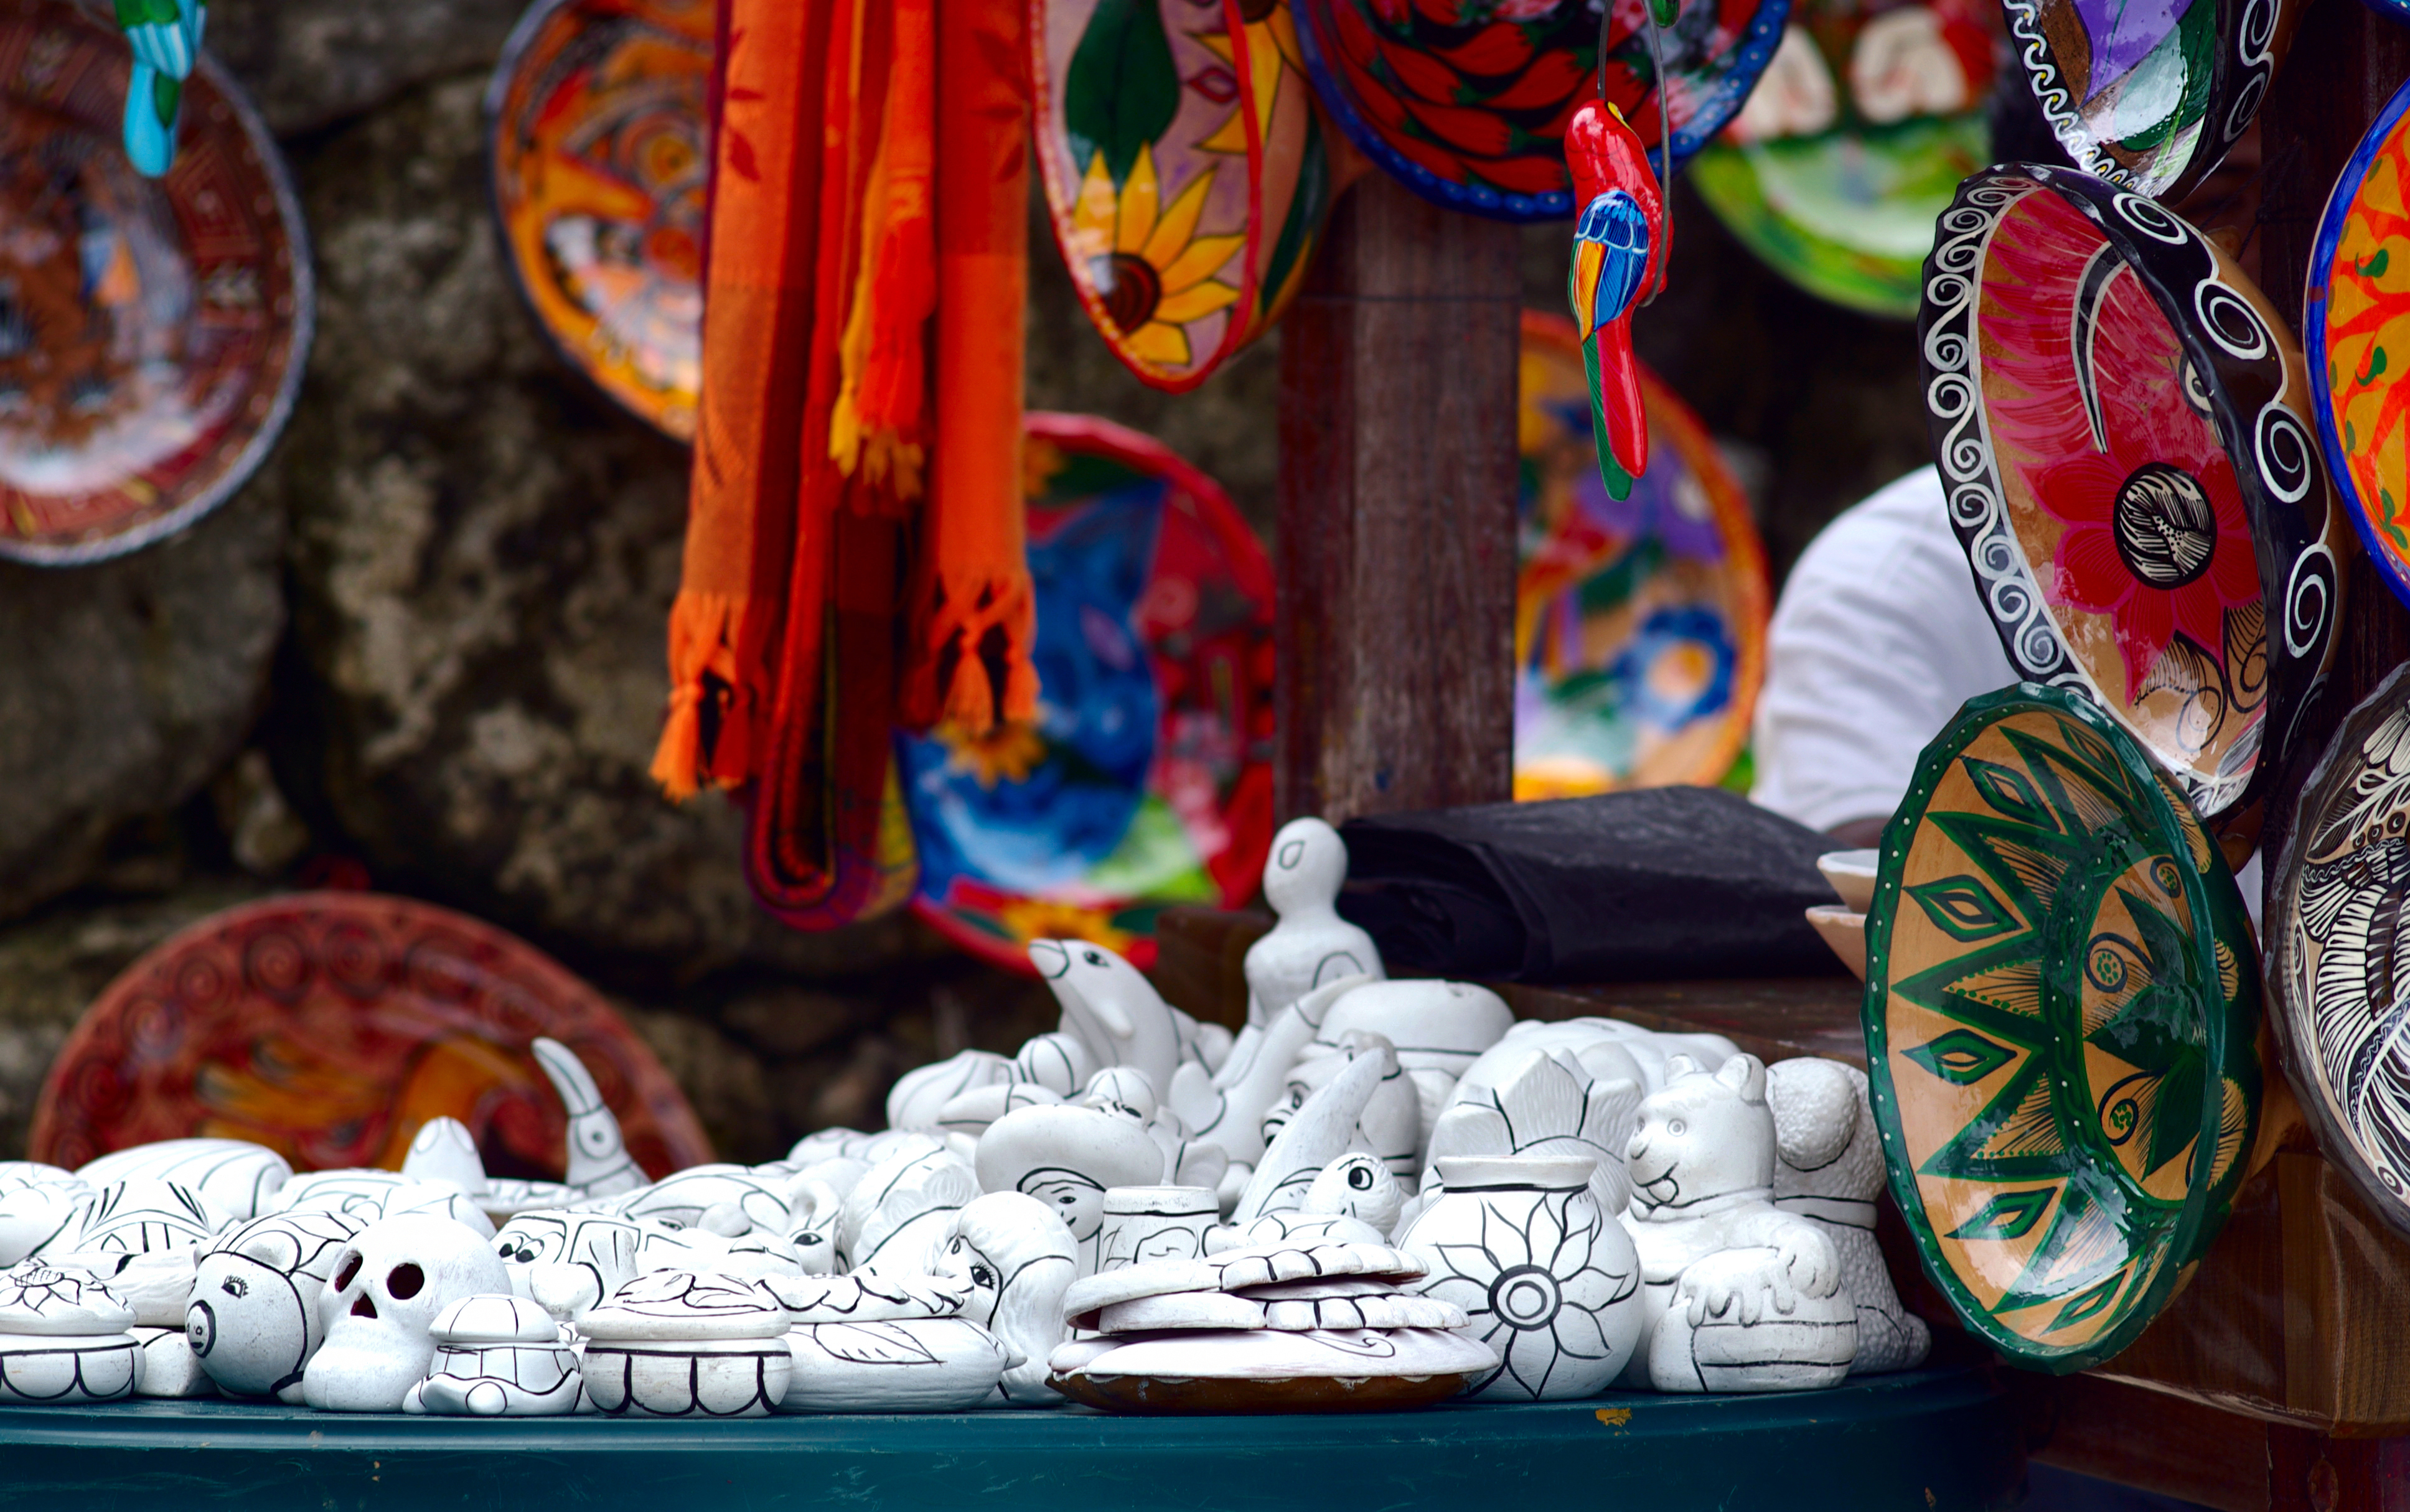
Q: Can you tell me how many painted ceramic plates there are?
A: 13